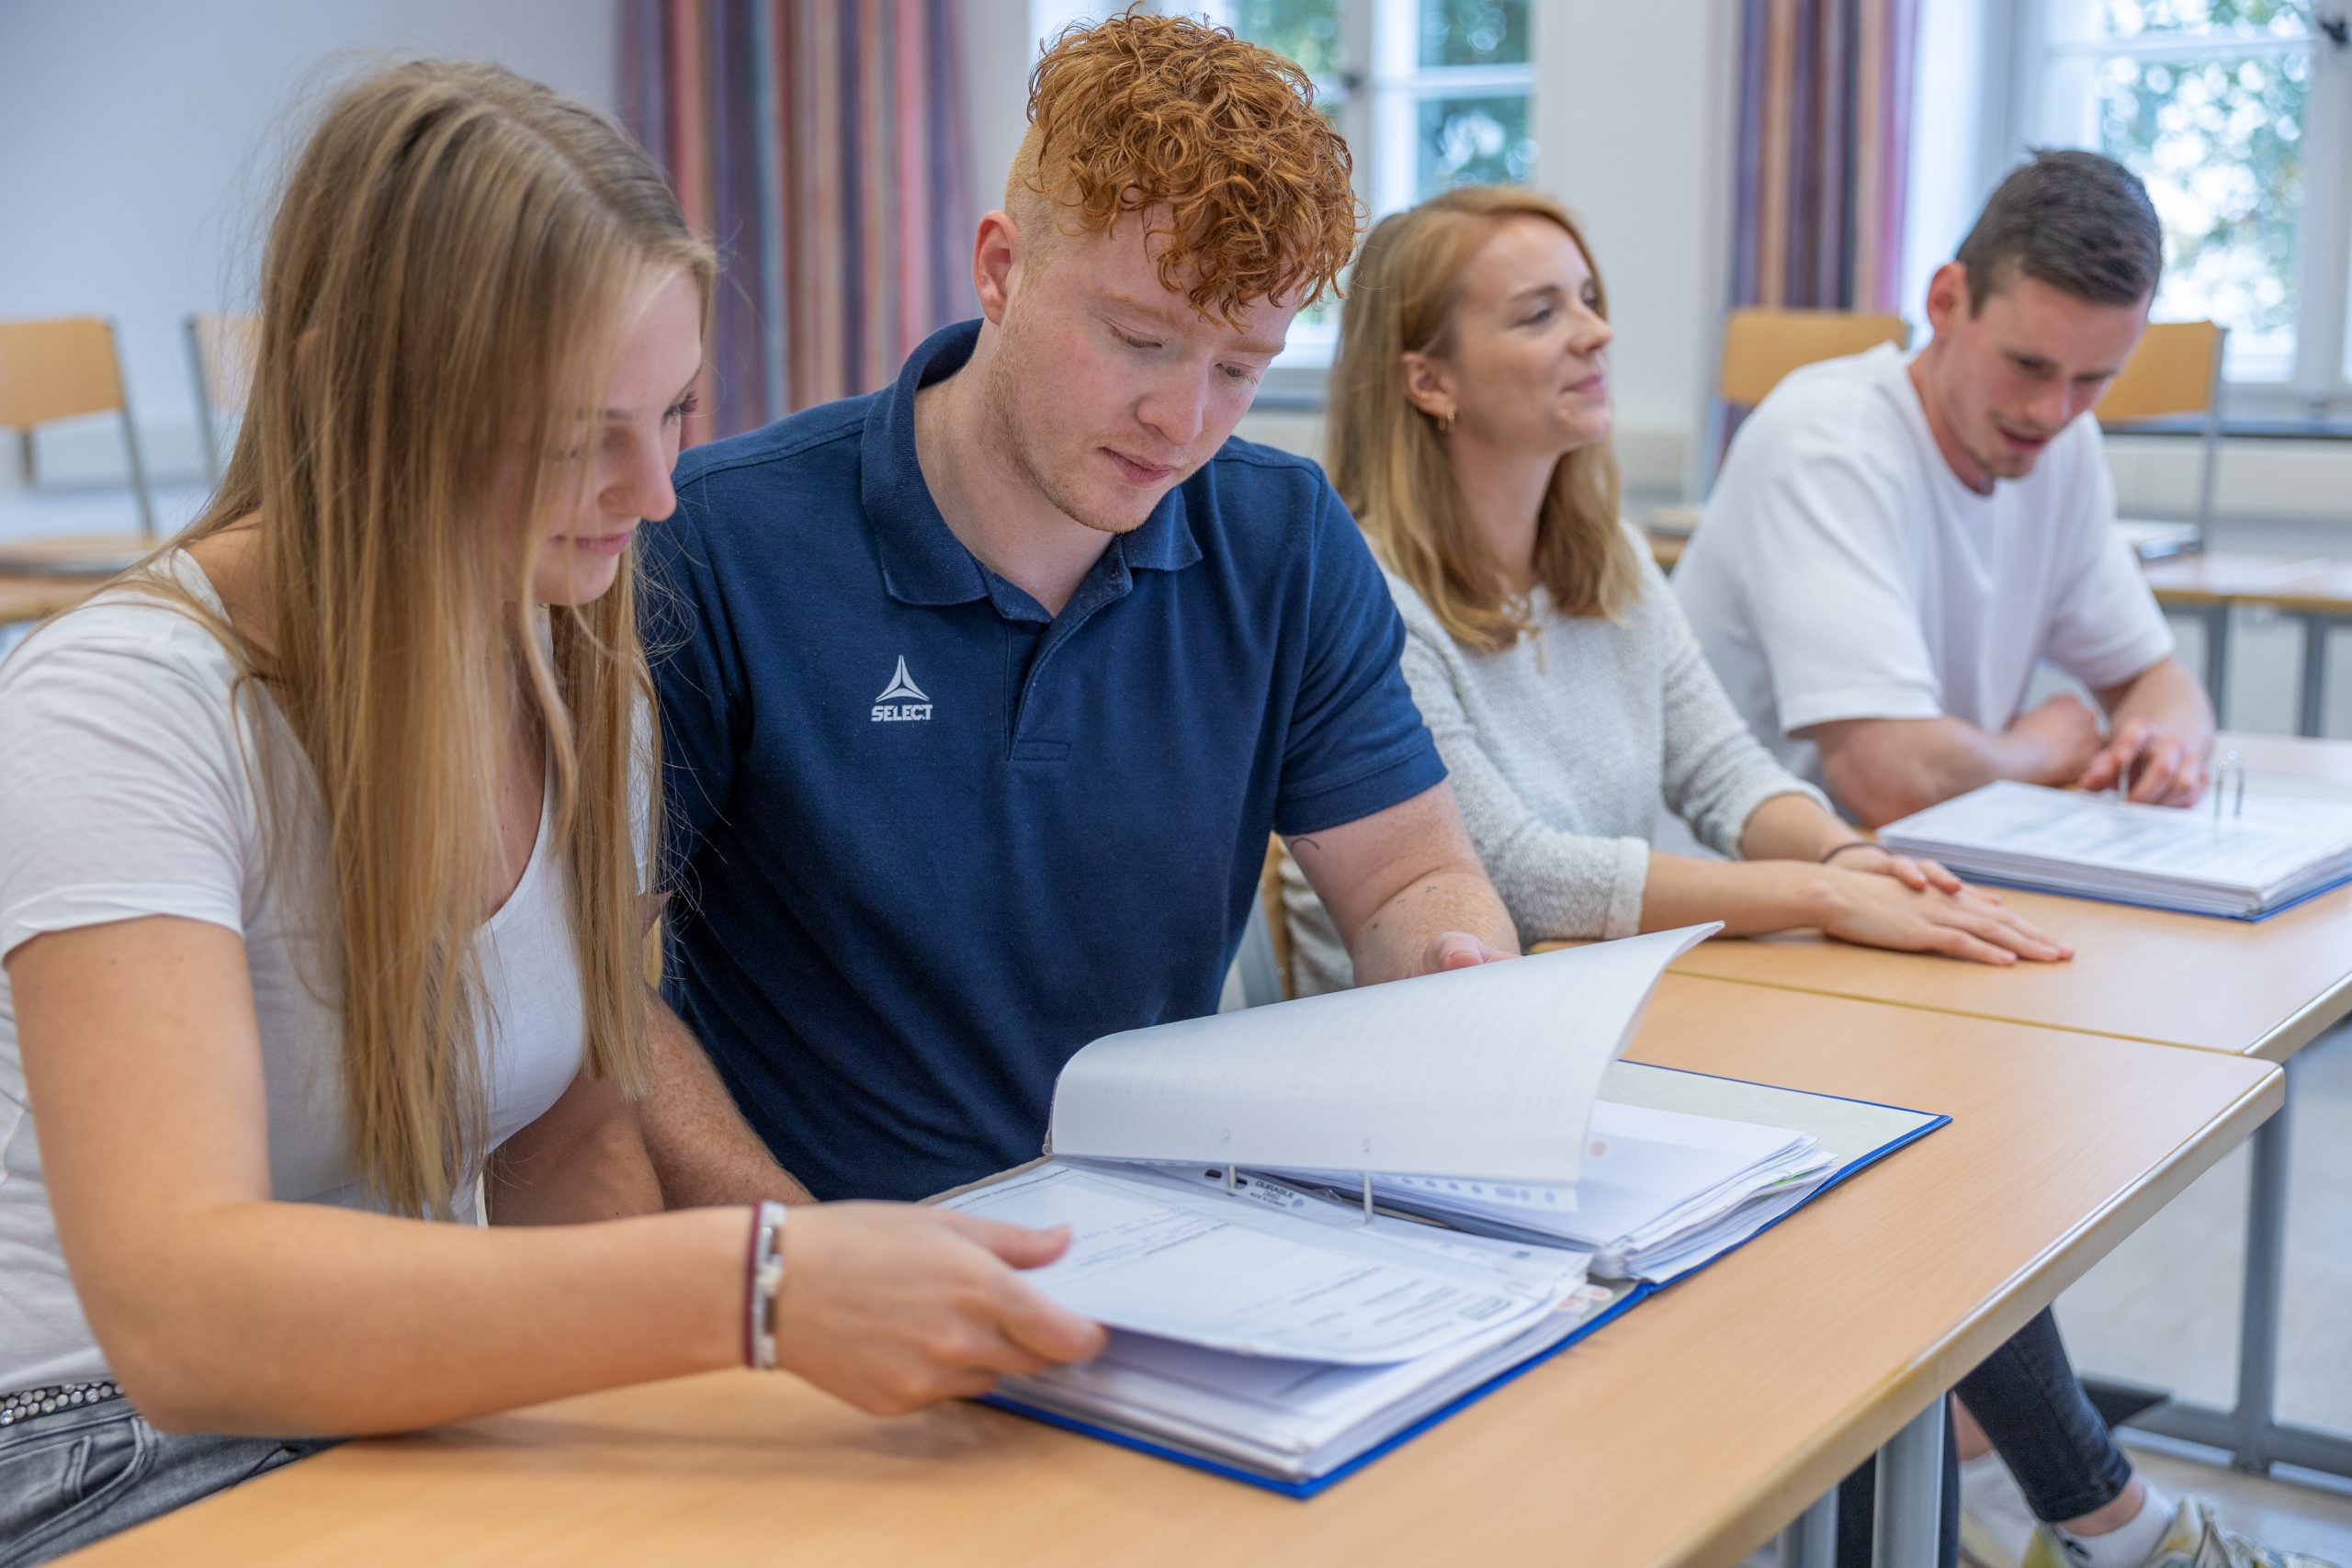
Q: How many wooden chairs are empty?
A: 4